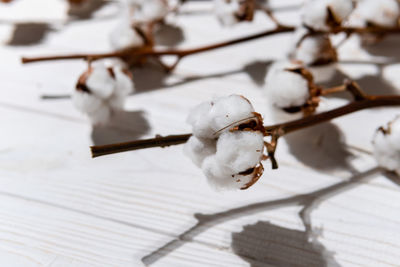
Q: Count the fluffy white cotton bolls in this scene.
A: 10